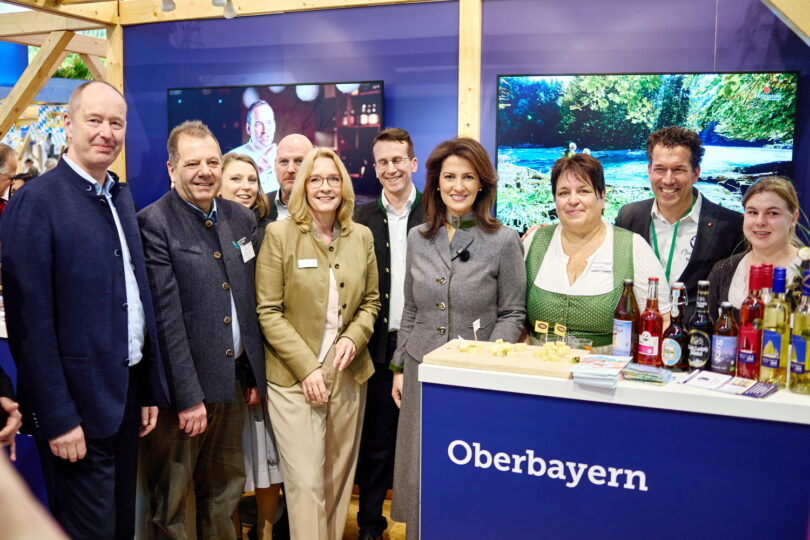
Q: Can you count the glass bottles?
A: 9